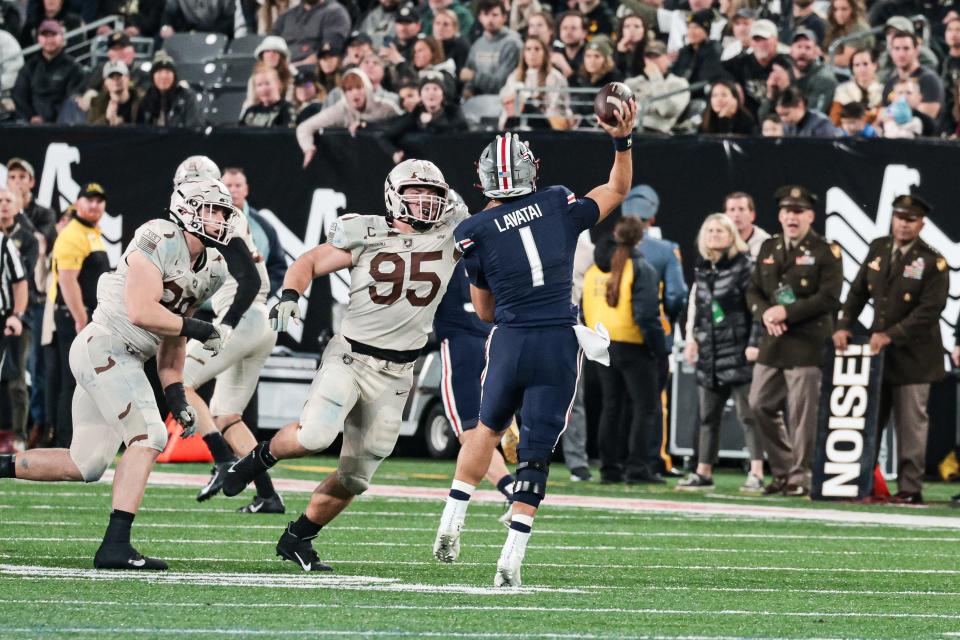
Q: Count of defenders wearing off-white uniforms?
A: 3